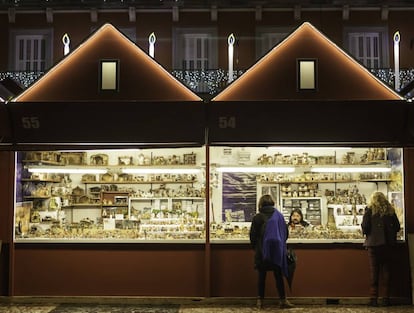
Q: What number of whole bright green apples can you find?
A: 0